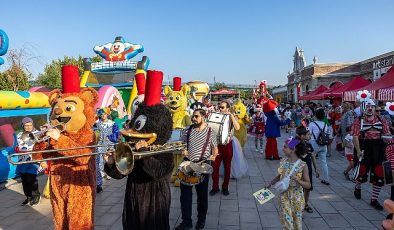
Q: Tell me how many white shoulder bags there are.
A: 1